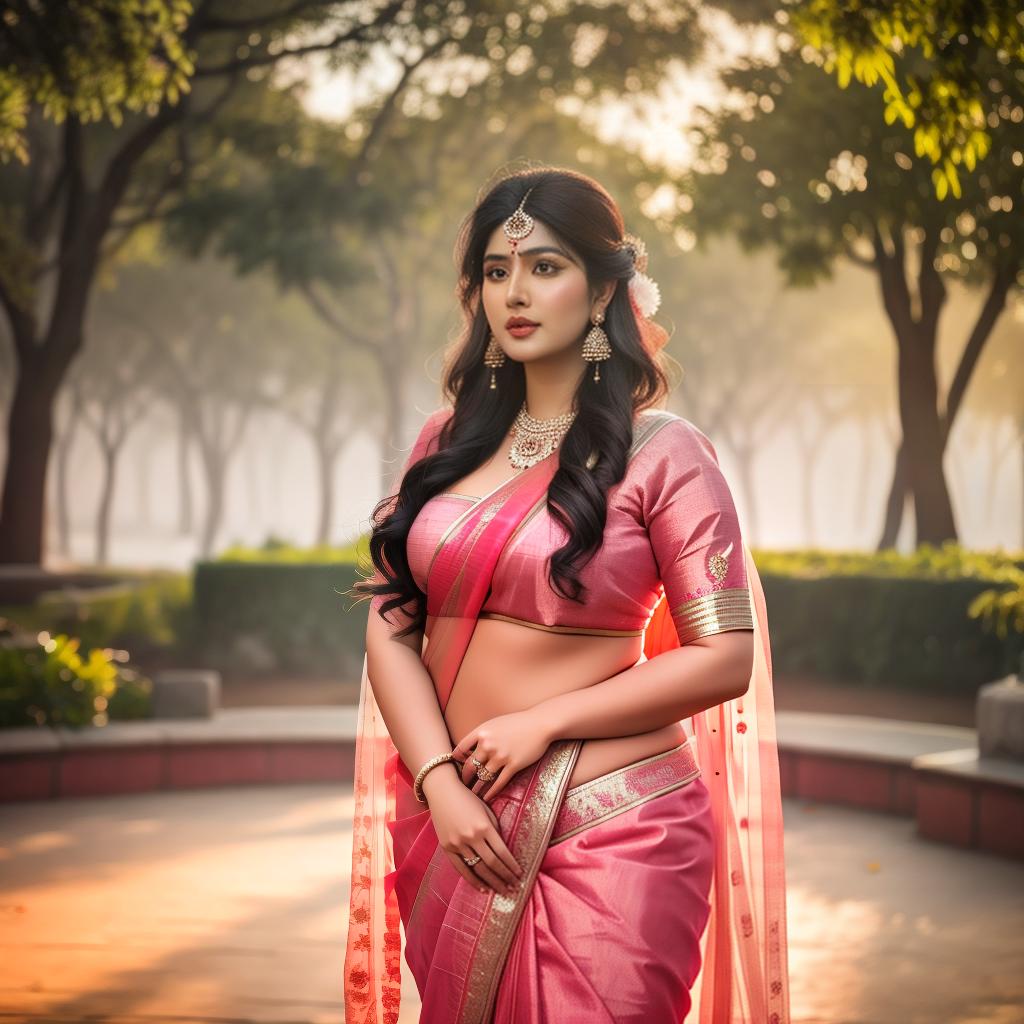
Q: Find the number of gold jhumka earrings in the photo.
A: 2